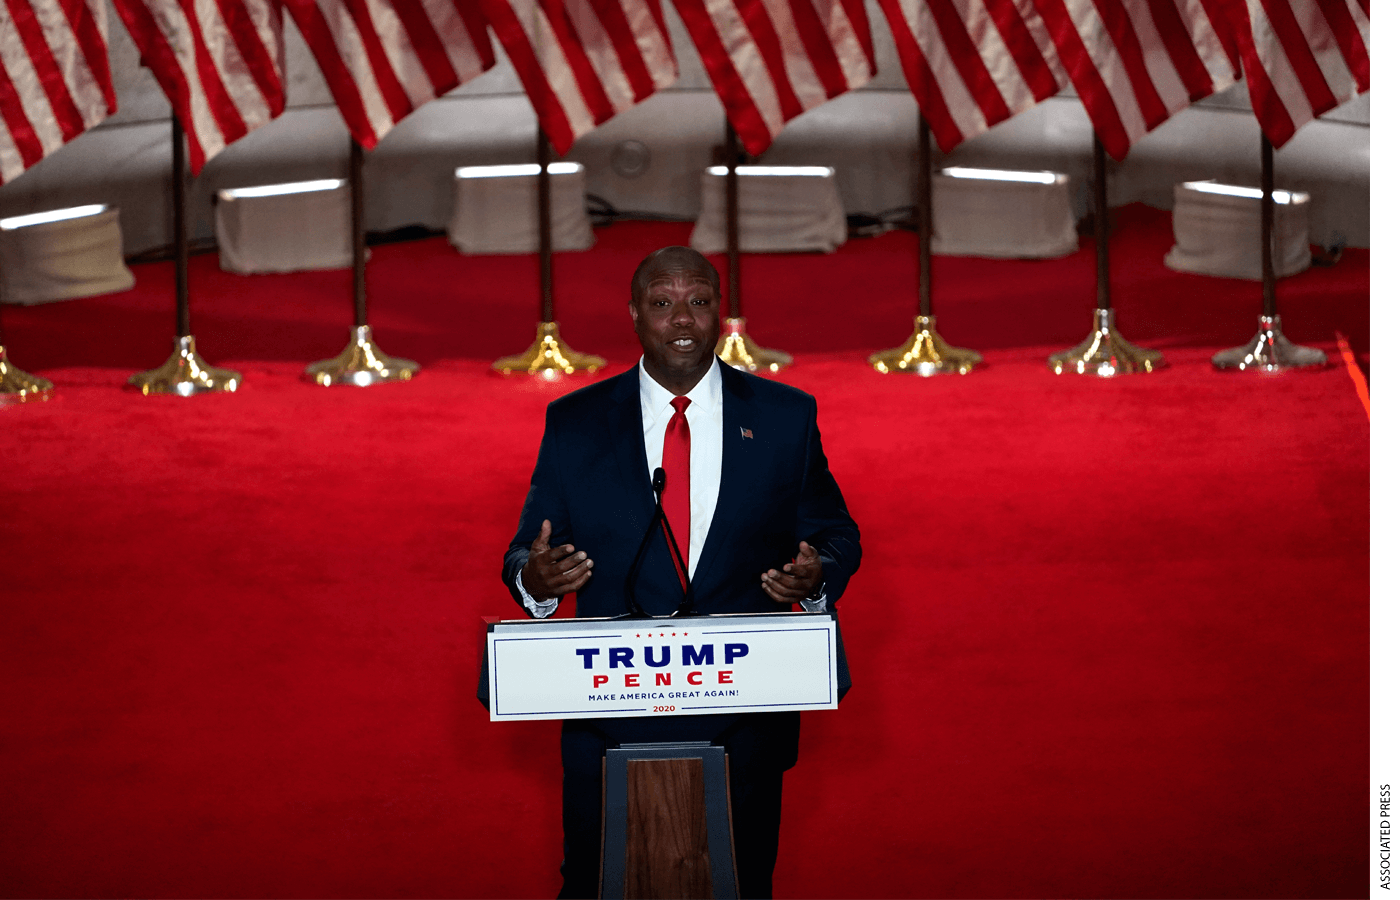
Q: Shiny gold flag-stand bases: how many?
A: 8